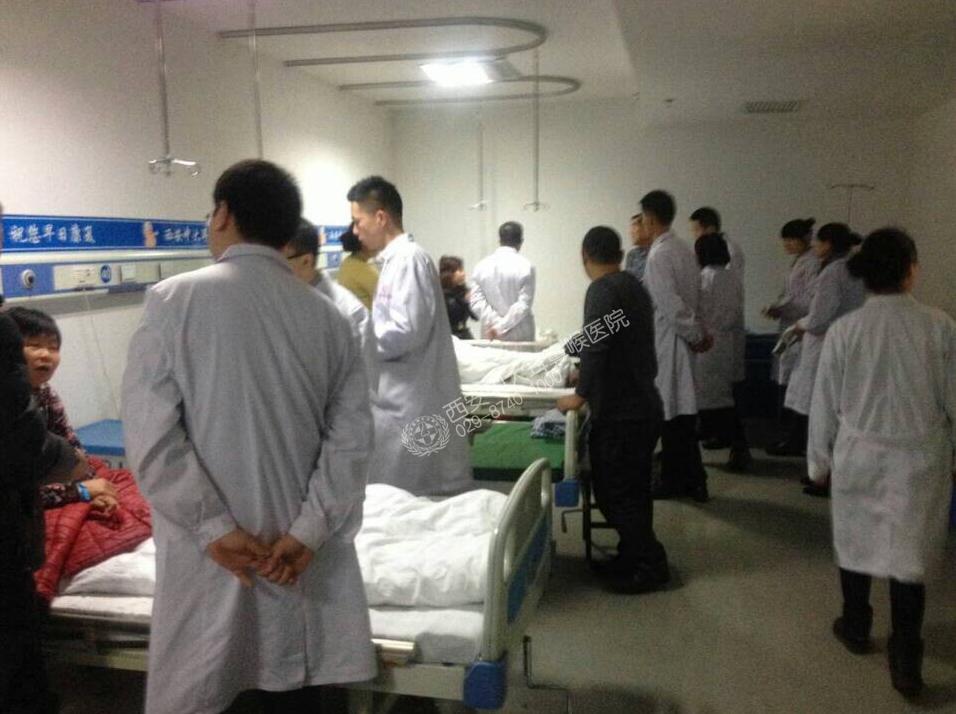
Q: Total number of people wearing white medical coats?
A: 10